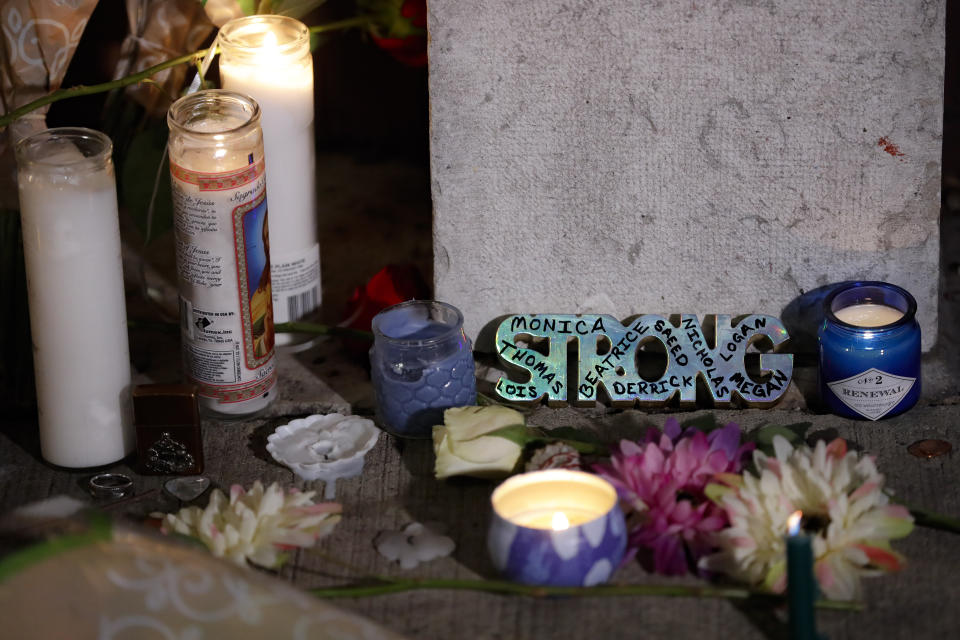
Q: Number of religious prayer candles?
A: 1